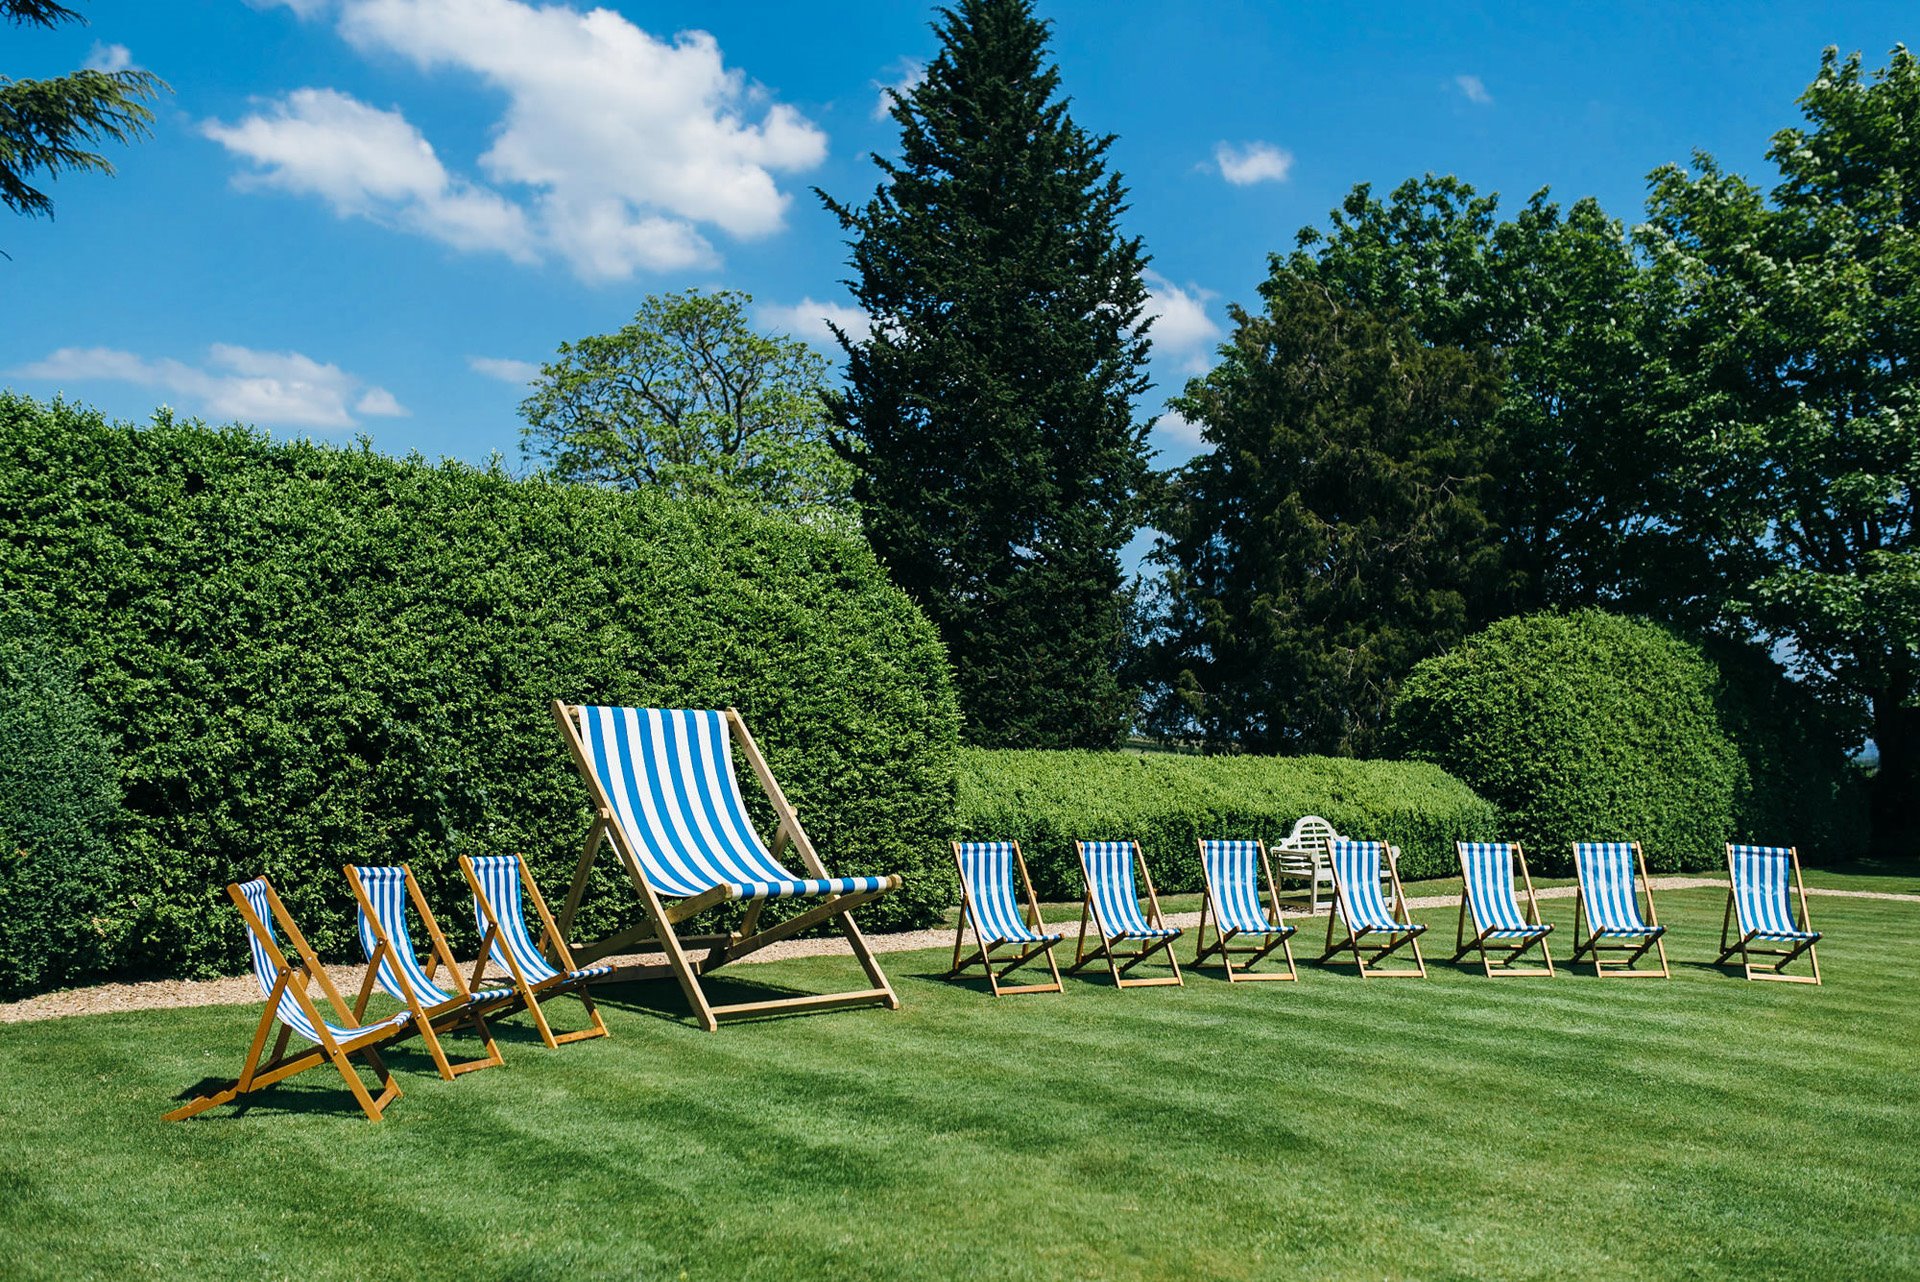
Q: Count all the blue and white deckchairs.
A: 11